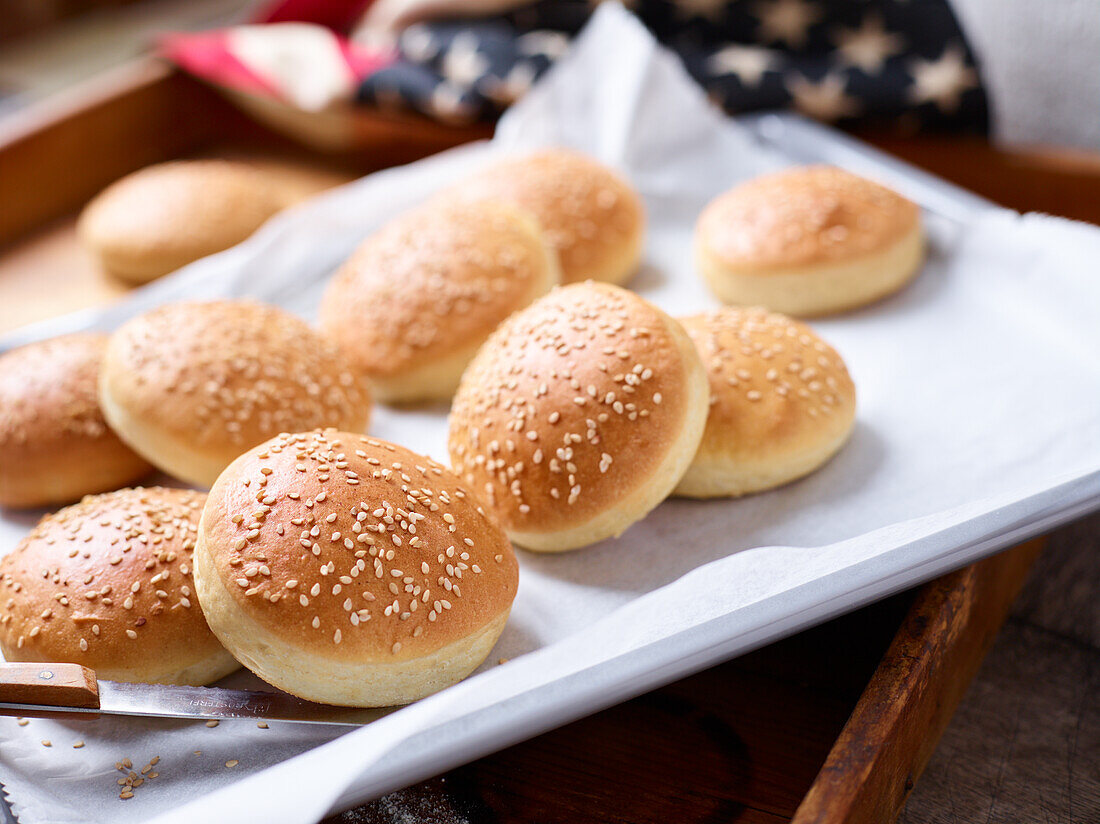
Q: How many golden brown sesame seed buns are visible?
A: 10